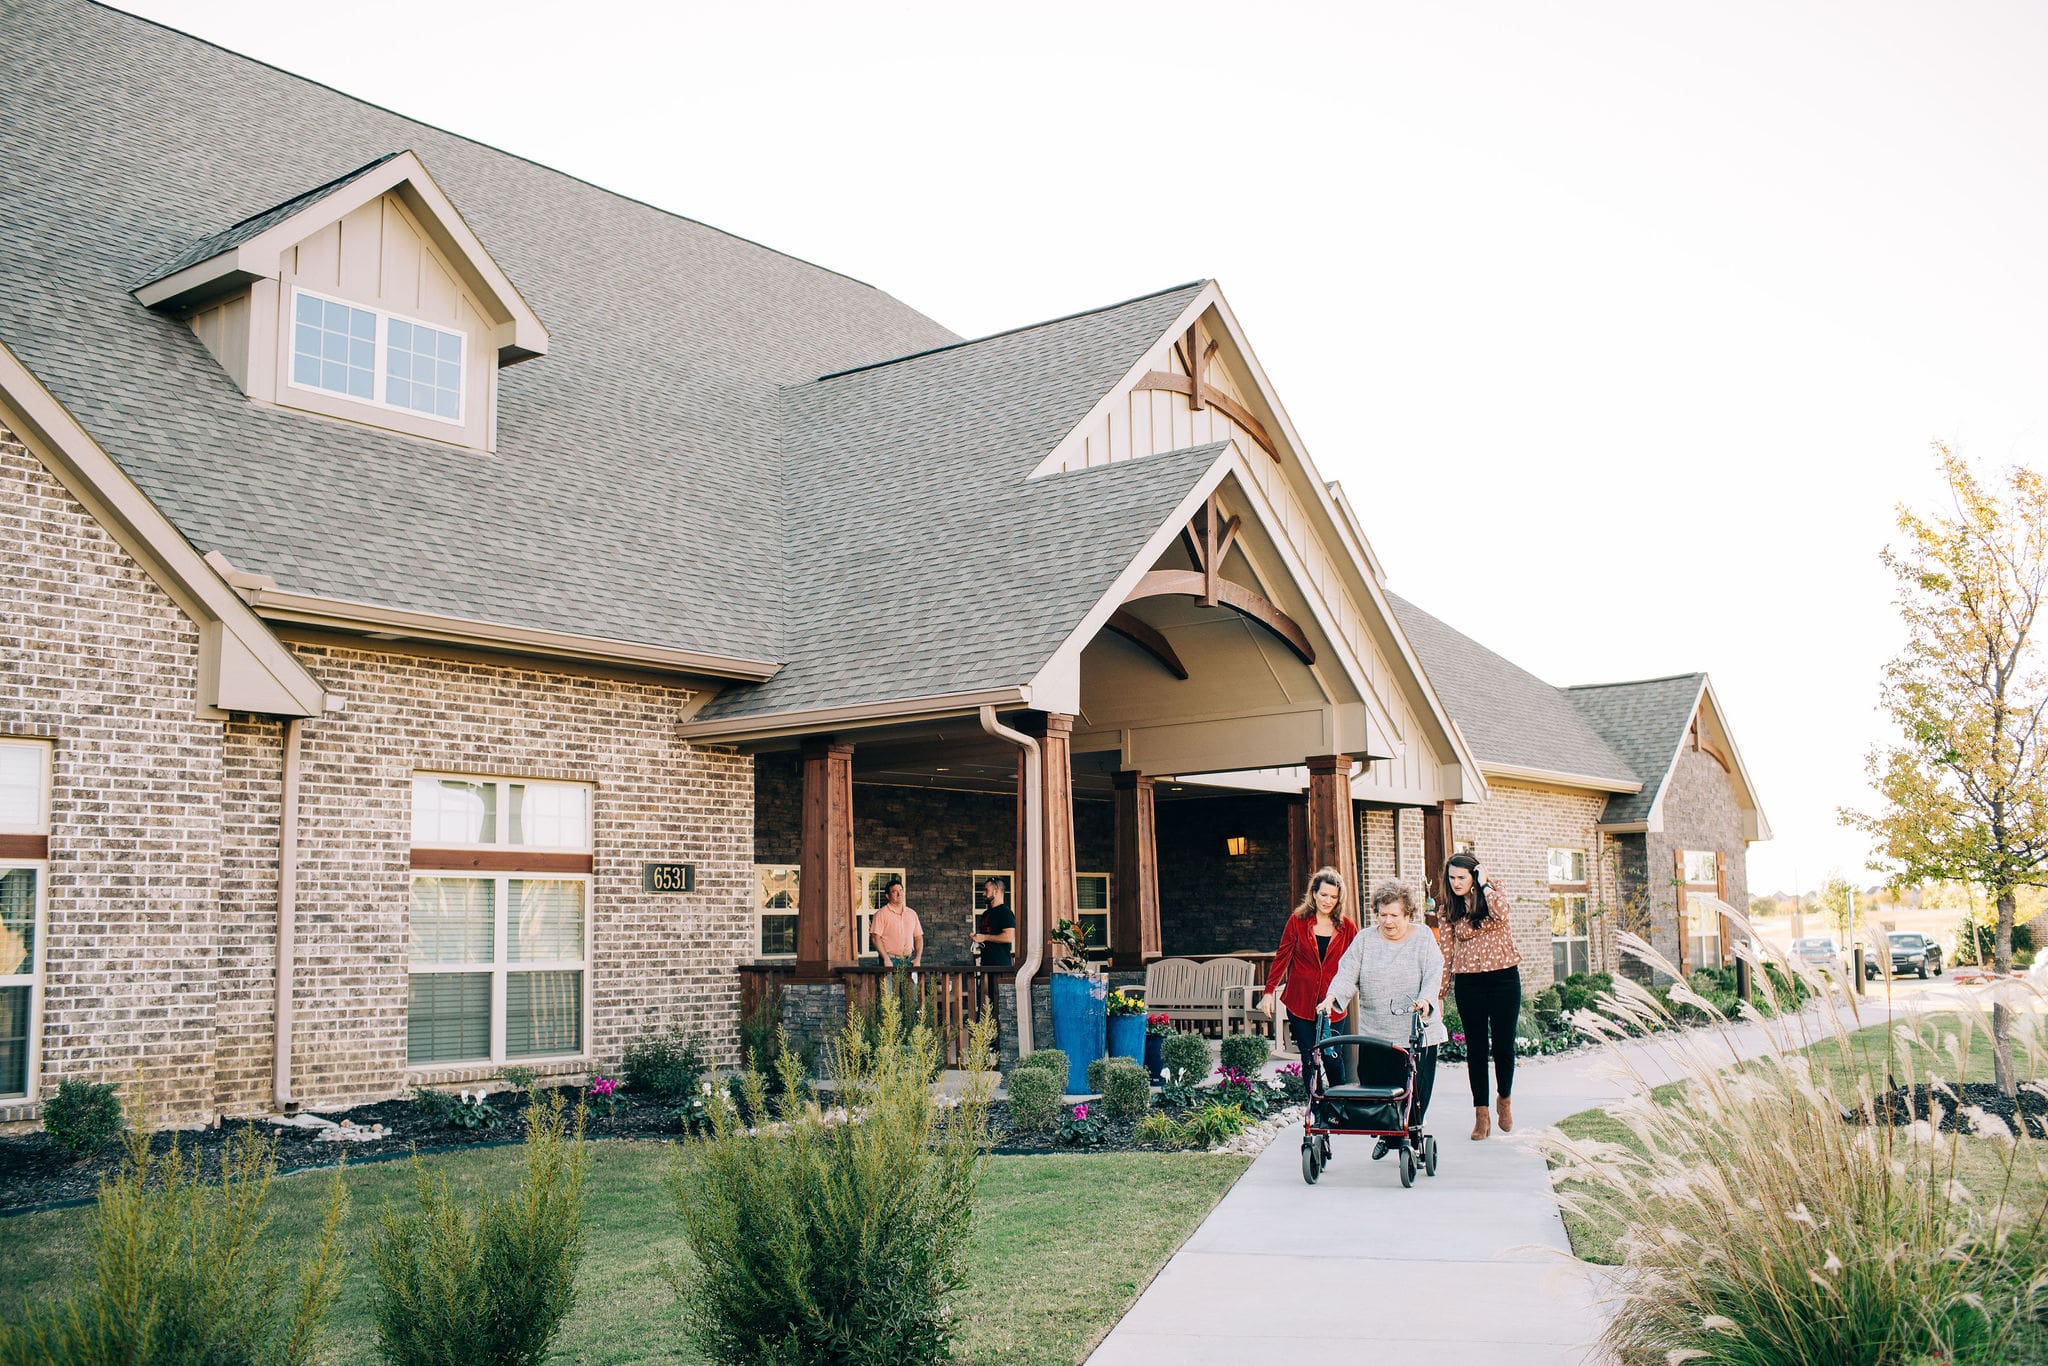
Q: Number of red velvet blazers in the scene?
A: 1